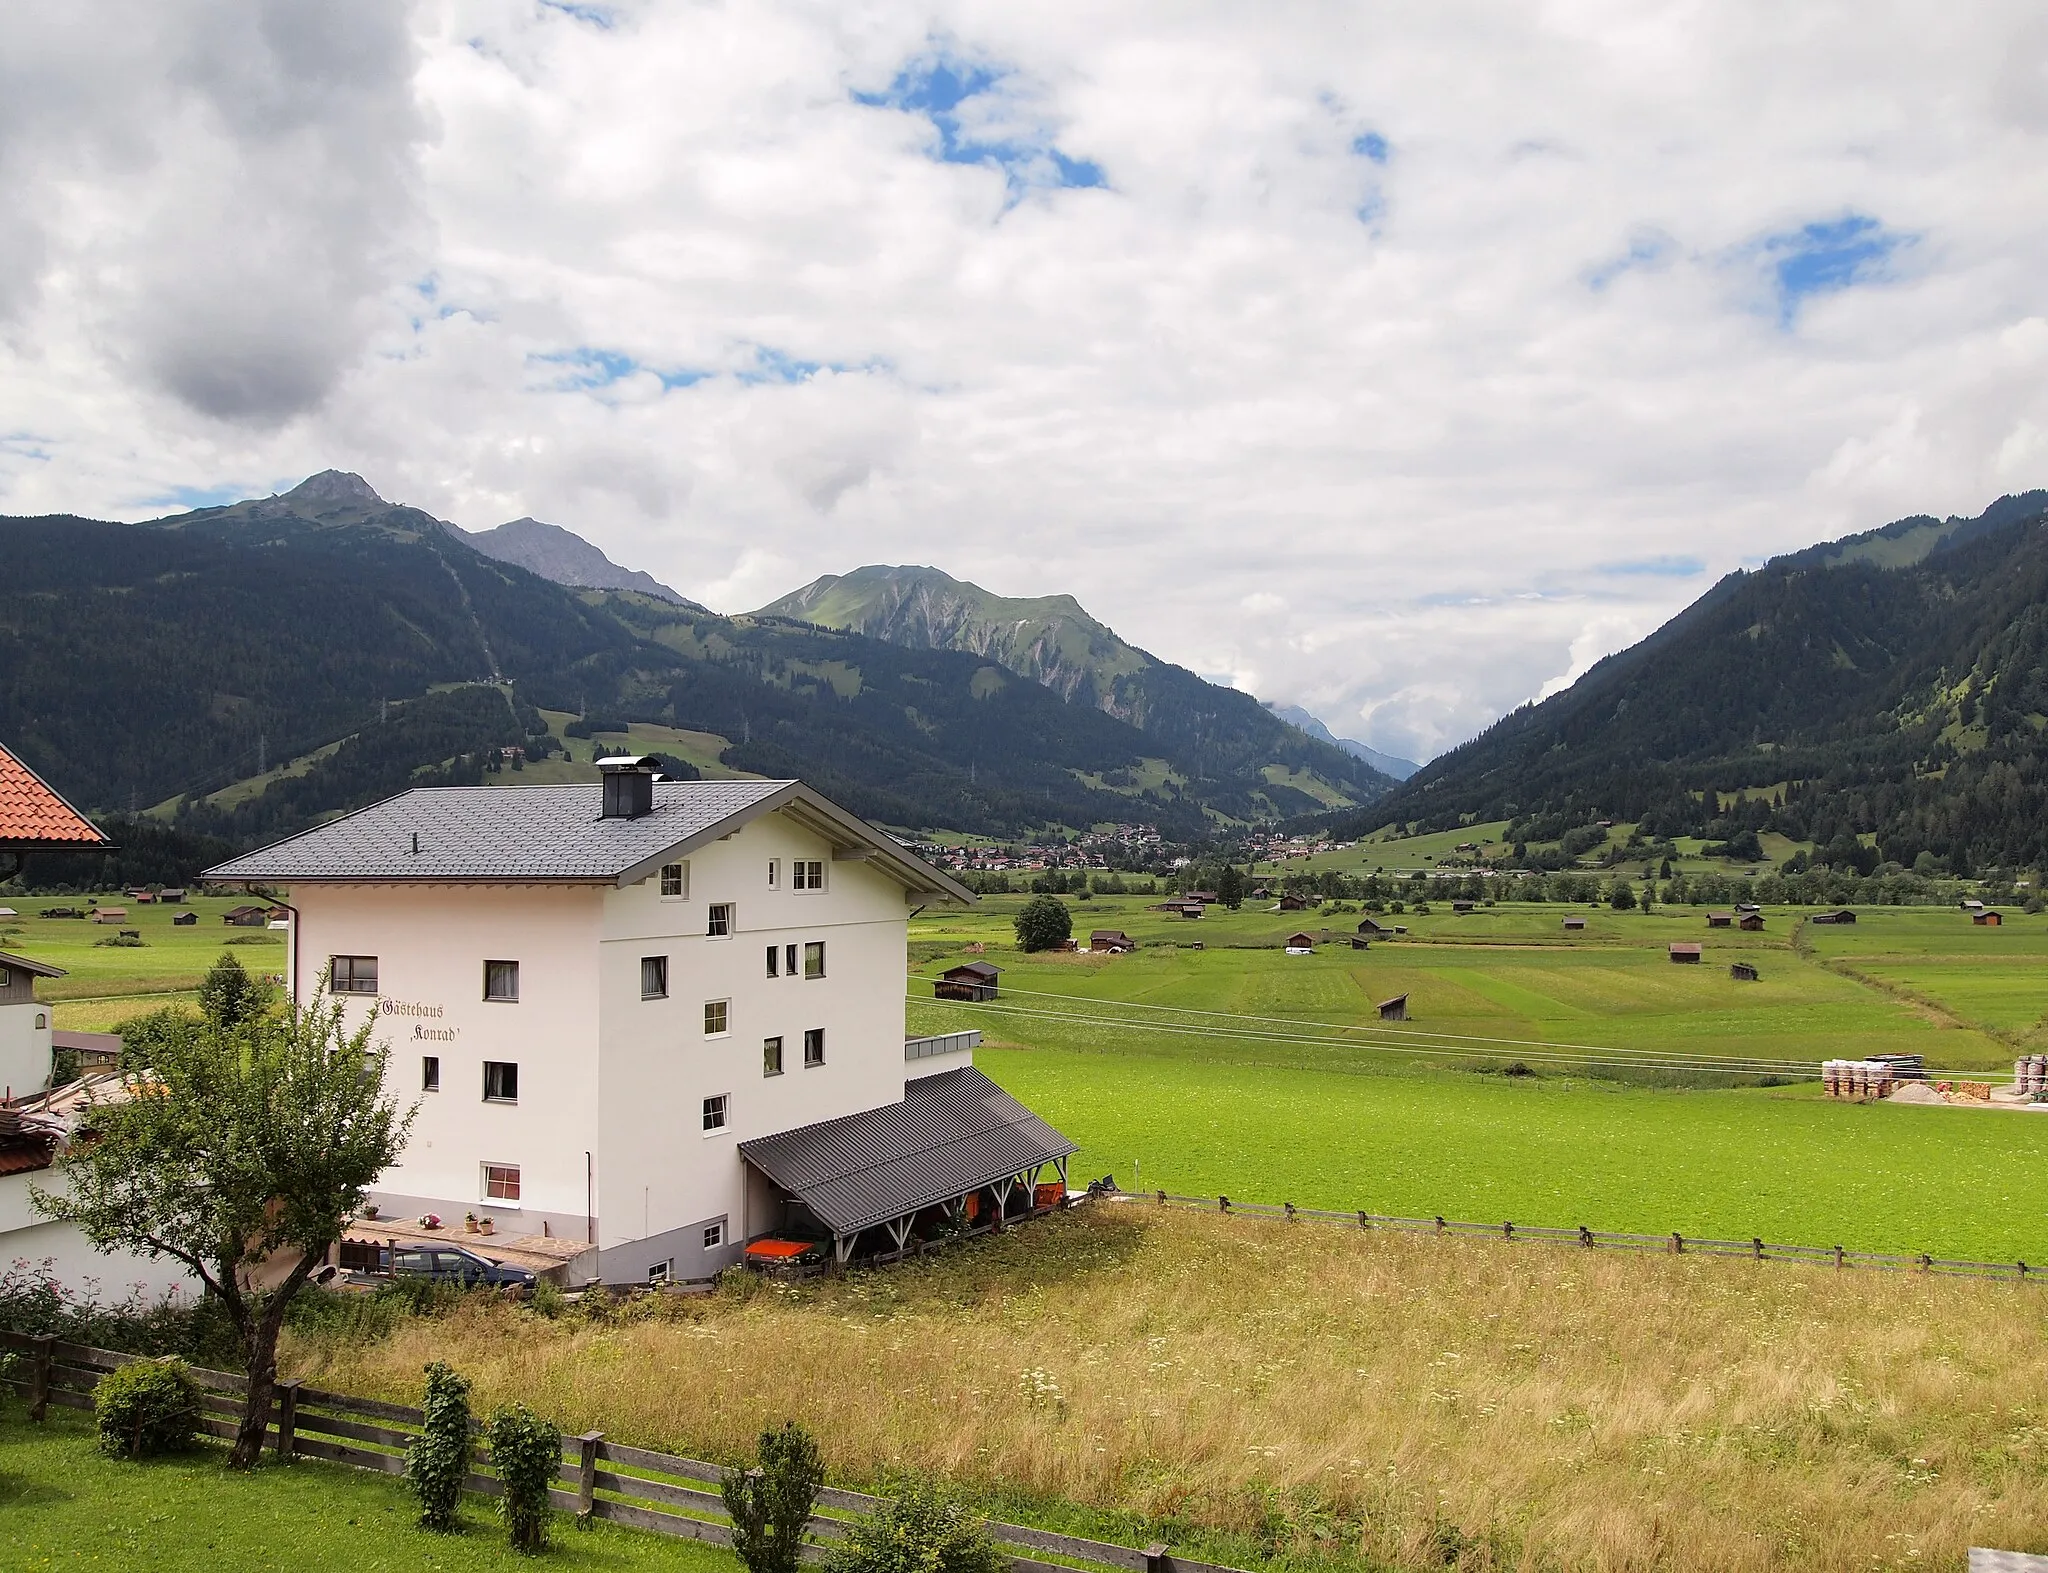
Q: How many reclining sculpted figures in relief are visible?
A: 0